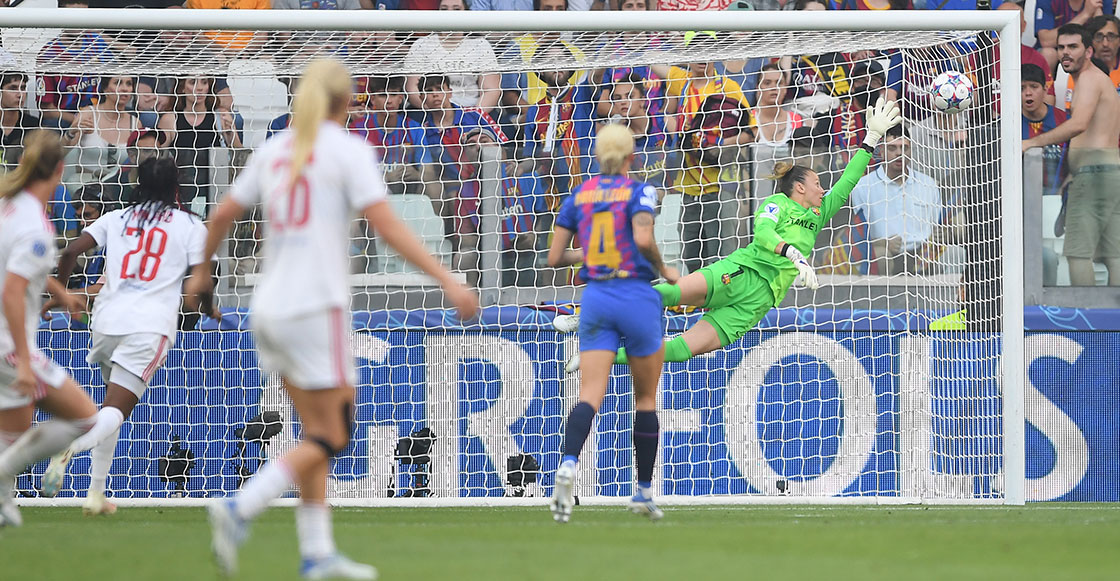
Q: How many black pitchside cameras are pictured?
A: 4